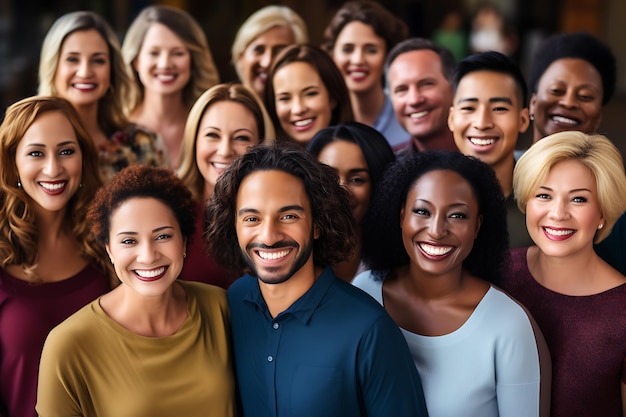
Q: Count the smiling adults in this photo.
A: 15